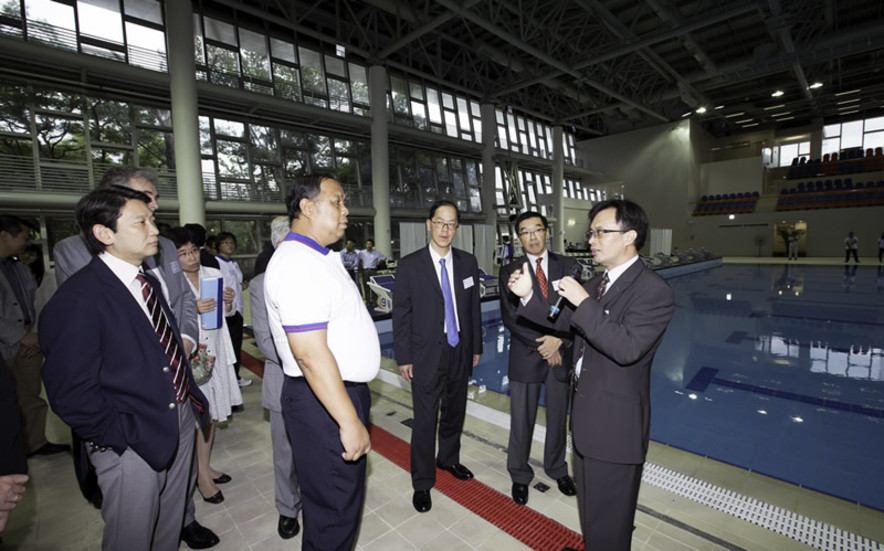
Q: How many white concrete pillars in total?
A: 4